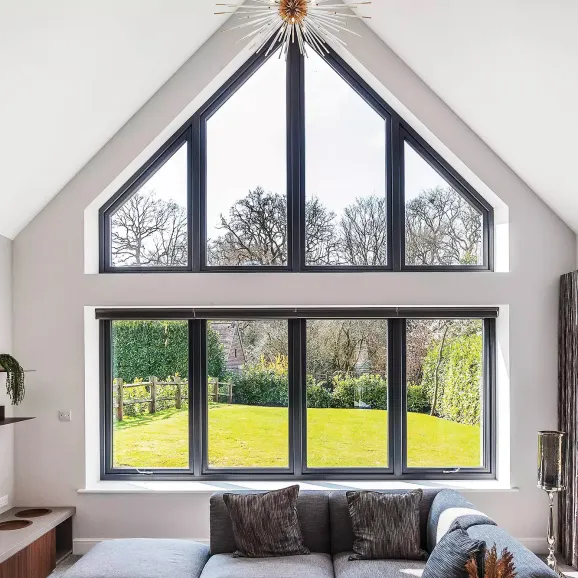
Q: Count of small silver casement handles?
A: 2